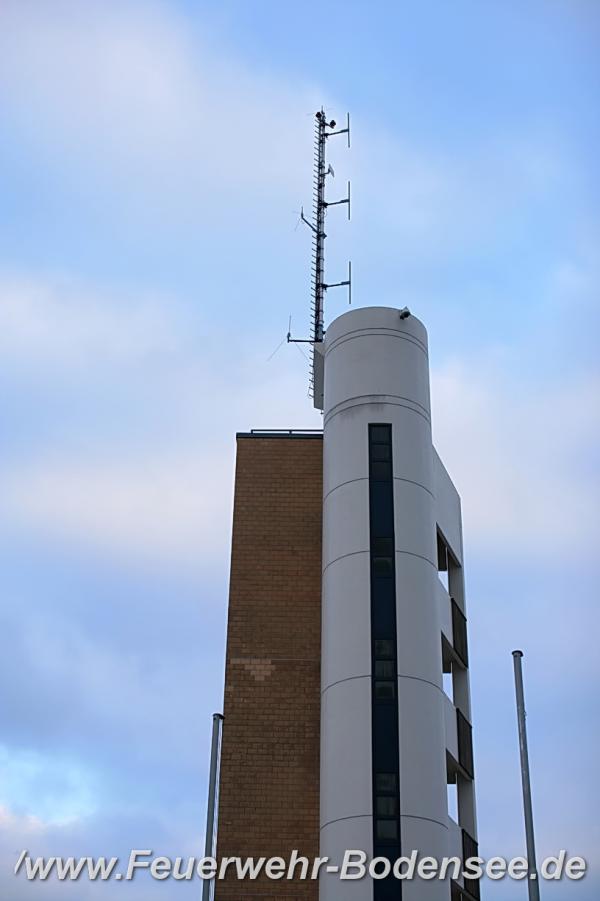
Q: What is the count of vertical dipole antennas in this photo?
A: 3